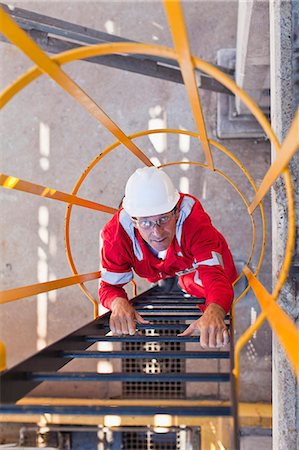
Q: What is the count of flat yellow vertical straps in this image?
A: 6